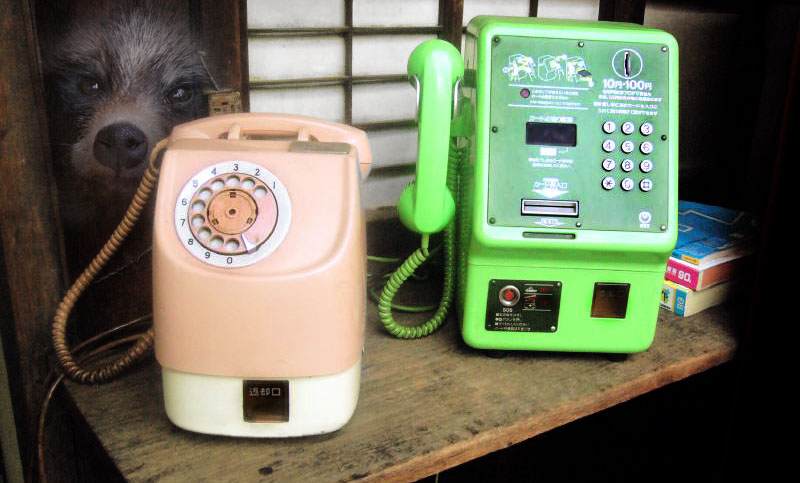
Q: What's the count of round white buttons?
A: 12